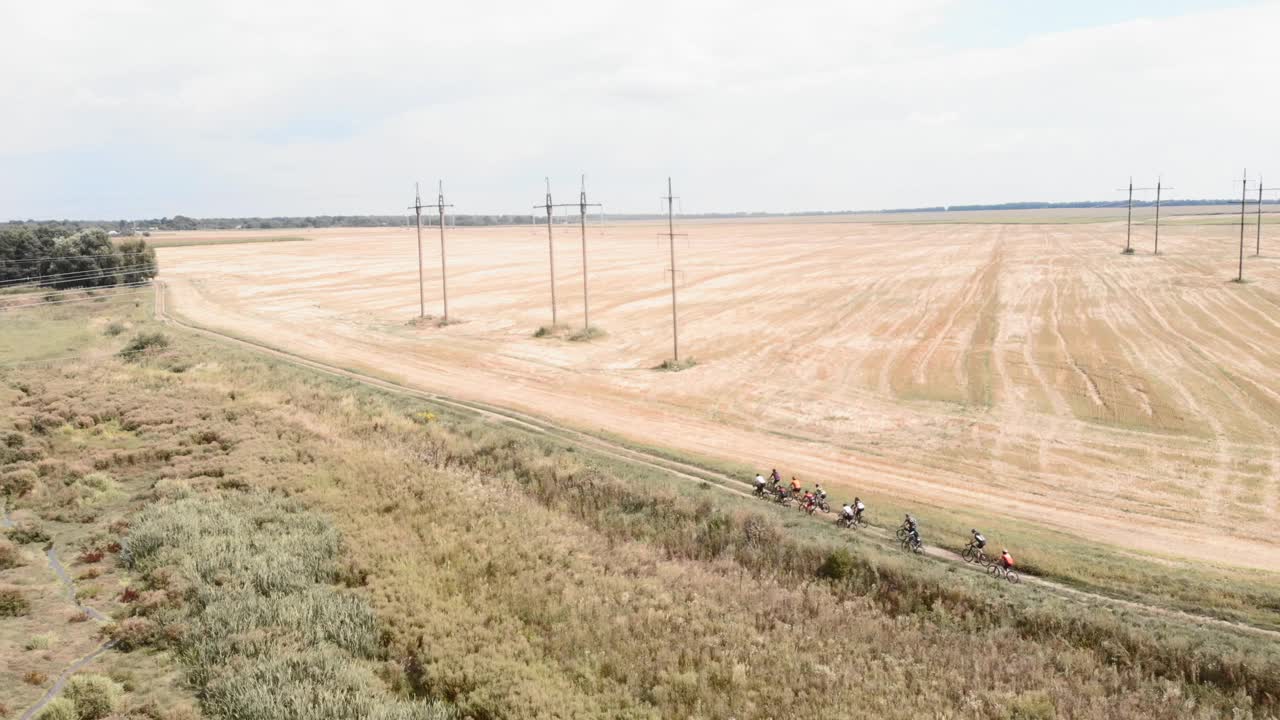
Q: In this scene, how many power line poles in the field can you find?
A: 9